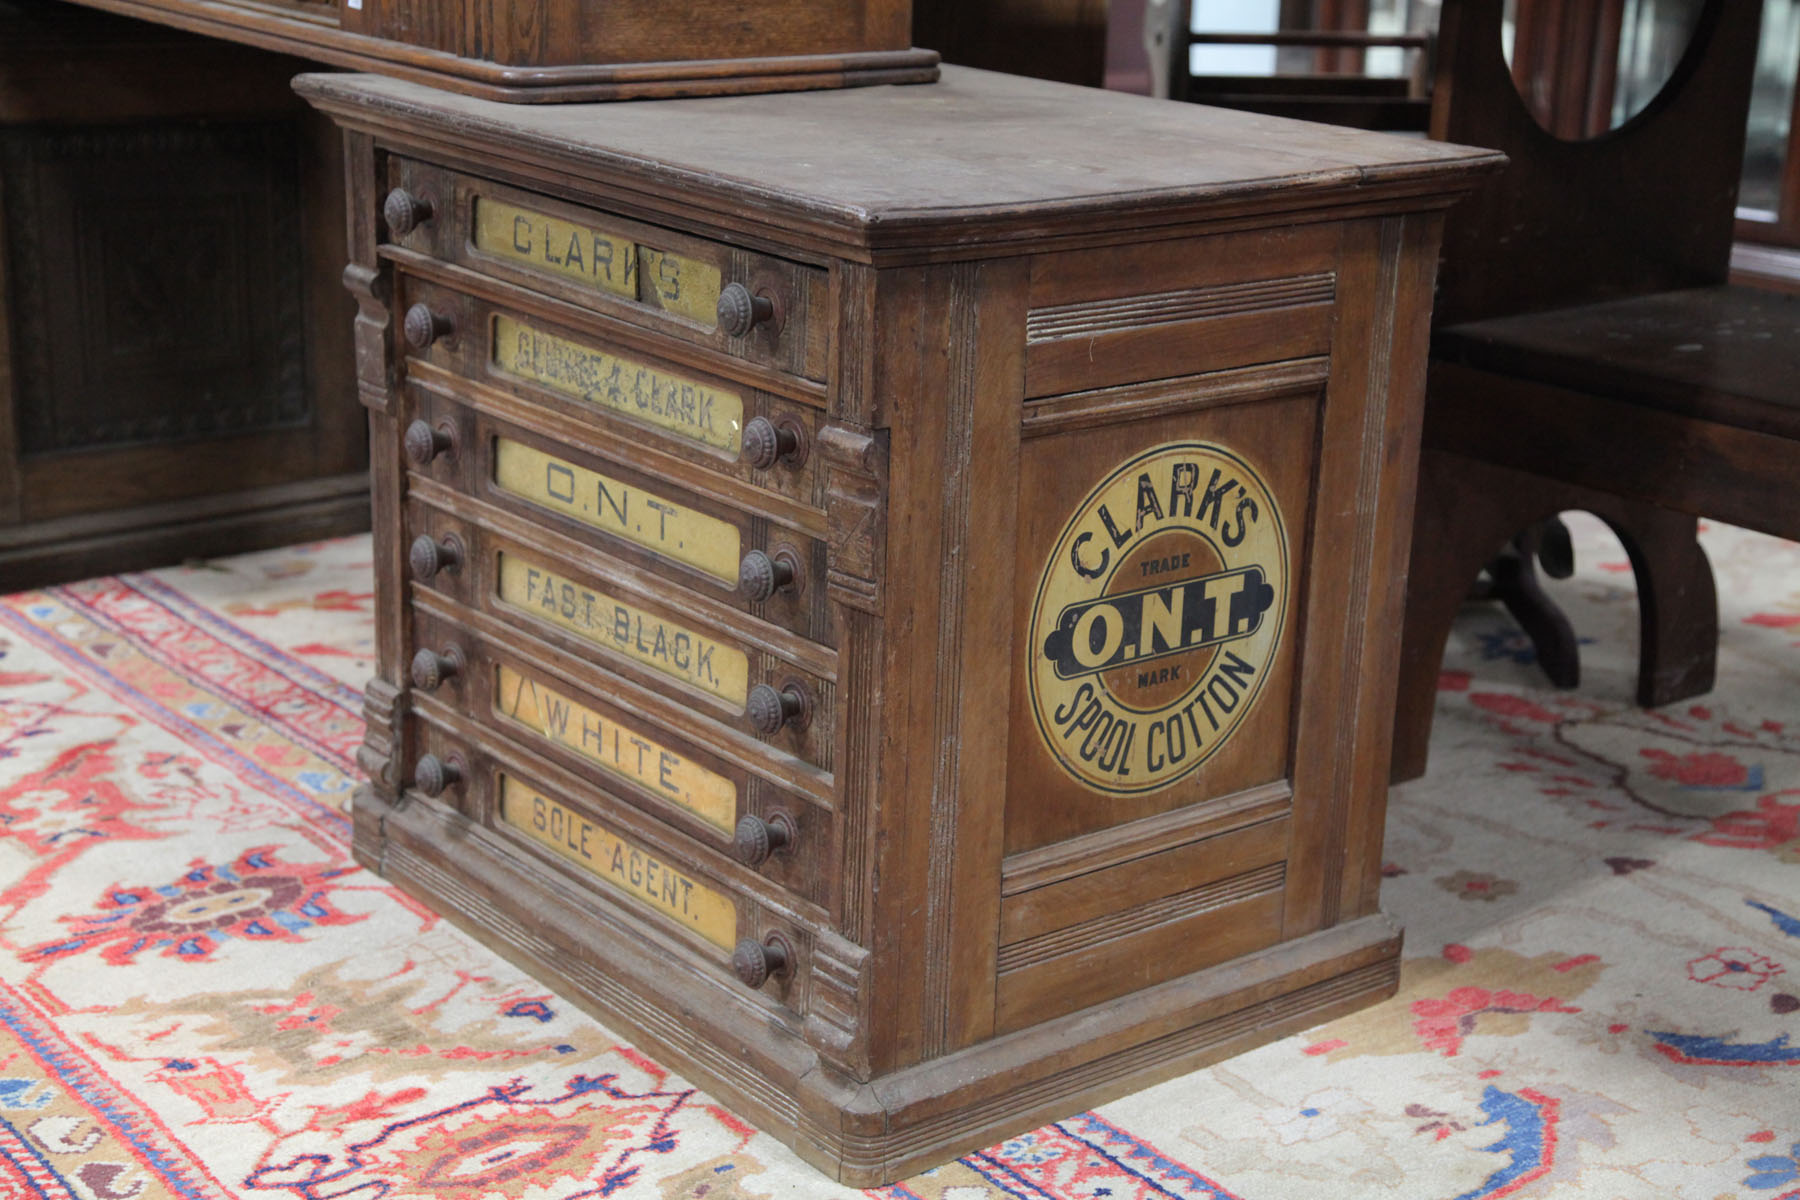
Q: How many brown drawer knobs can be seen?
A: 12